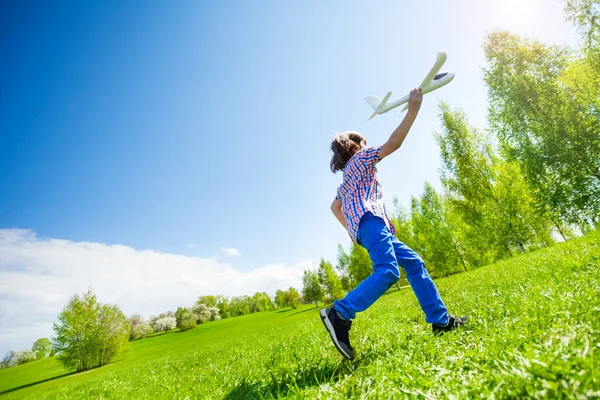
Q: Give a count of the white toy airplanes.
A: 1